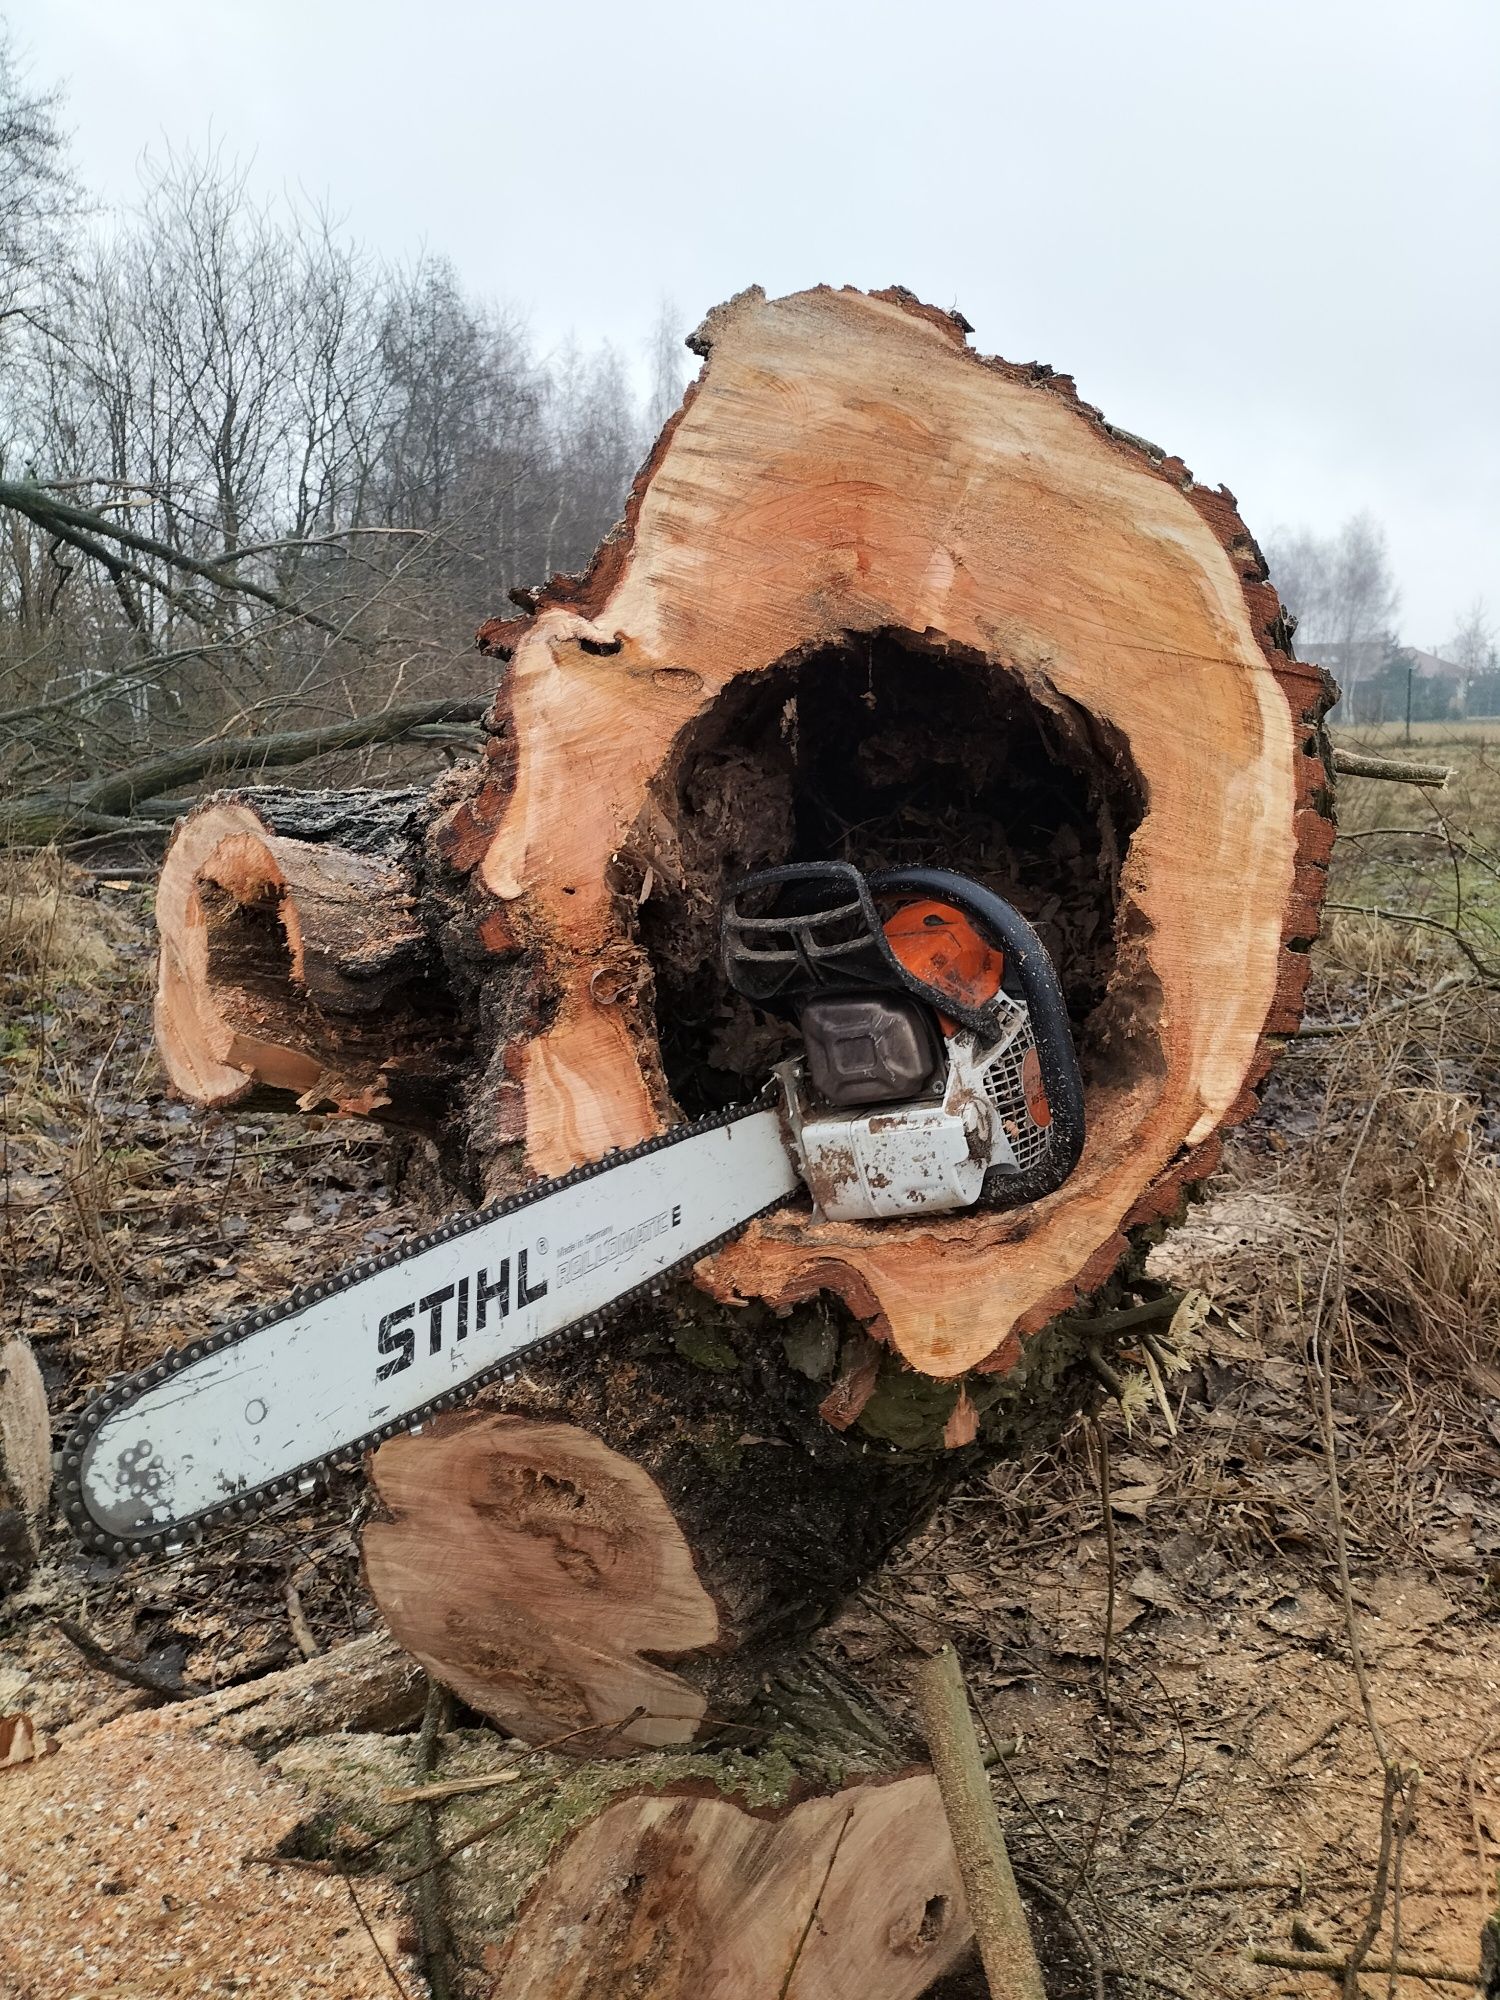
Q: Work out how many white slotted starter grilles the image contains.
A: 1